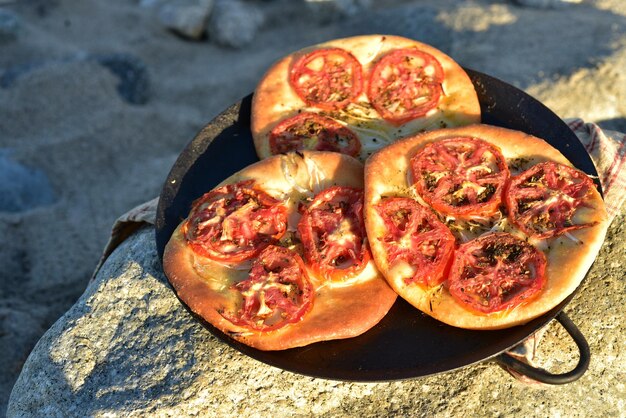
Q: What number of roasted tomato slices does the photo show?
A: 10